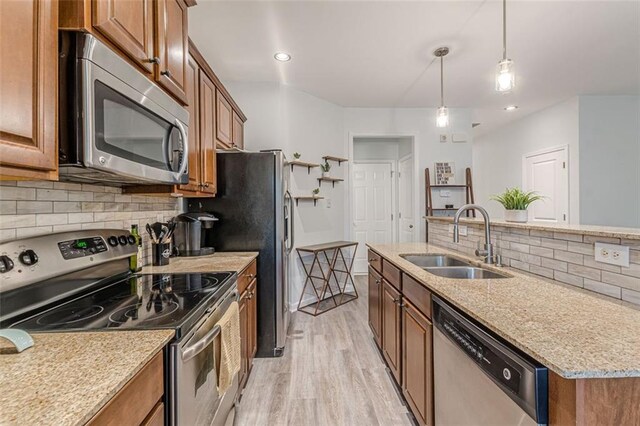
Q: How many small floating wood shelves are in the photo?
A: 4